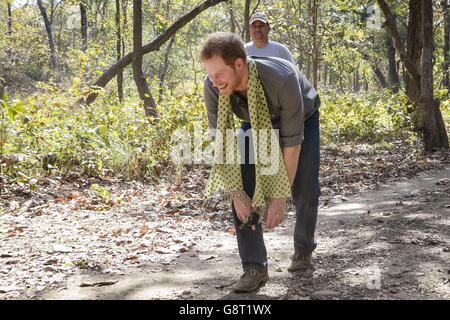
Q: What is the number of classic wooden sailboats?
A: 0